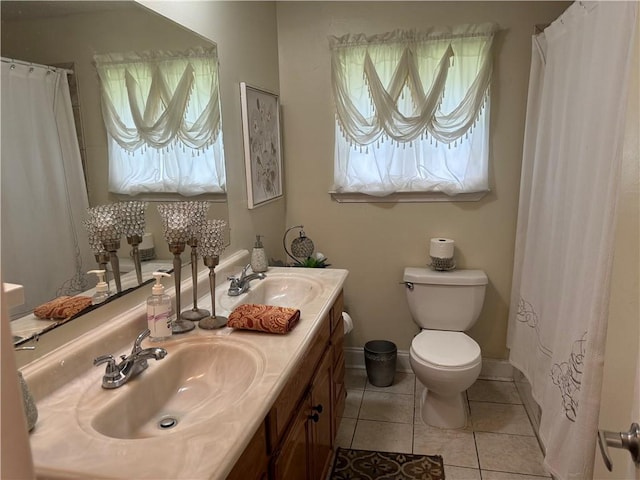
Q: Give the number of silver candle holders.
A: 3